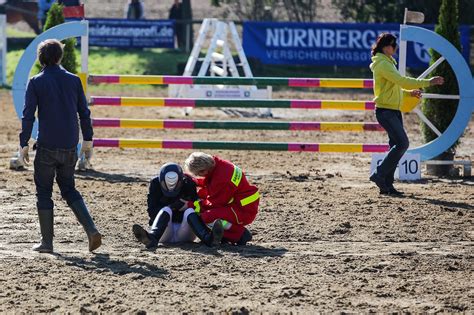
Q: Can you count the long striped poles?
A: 4